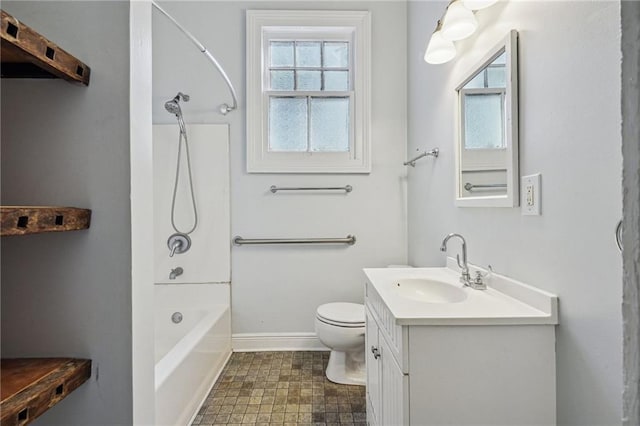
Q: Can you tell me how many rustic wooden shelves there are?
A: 3